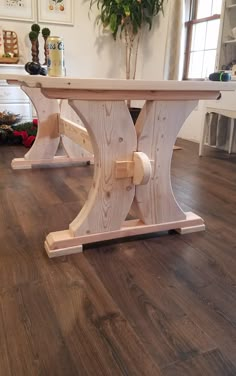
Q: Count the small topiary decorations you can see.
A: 3